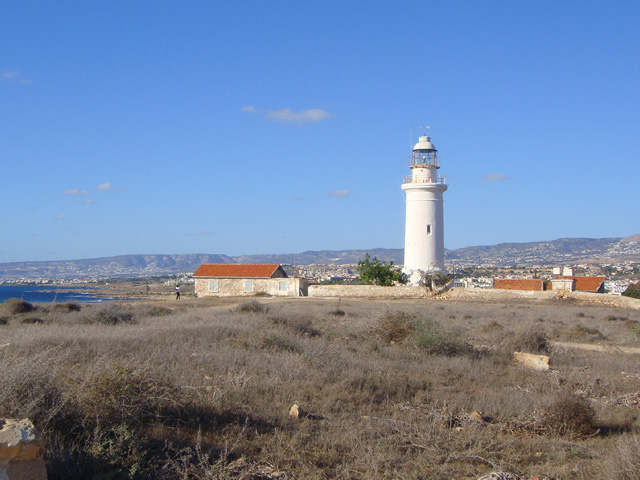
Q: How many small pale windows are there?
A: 3